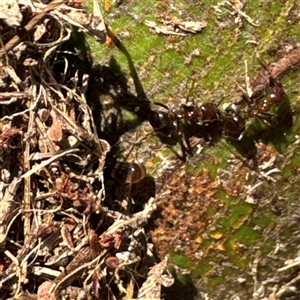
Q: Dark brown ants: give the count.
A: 3